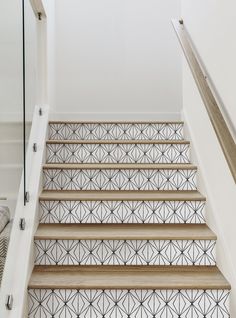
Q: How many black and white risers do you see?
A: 6